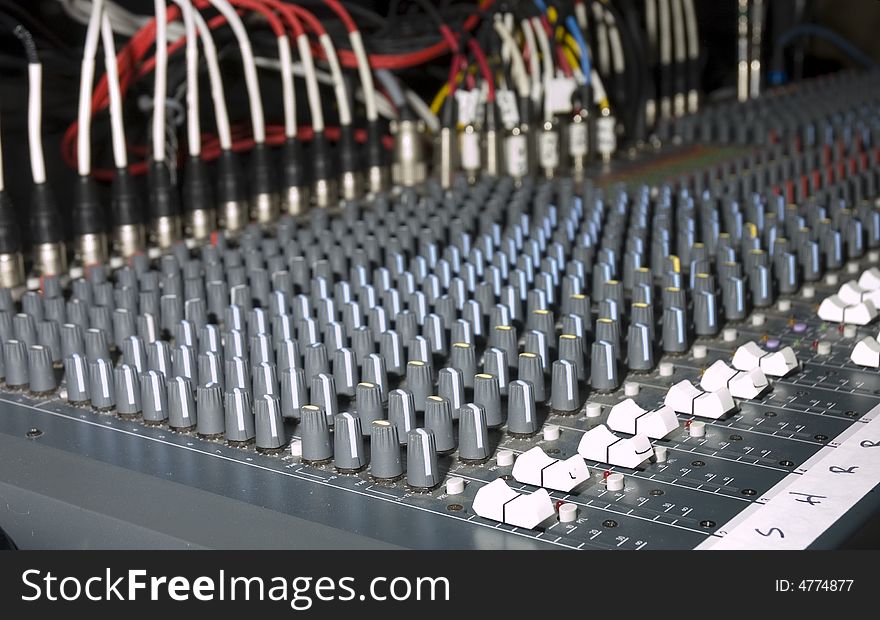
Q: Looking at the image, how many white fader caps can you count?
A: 11